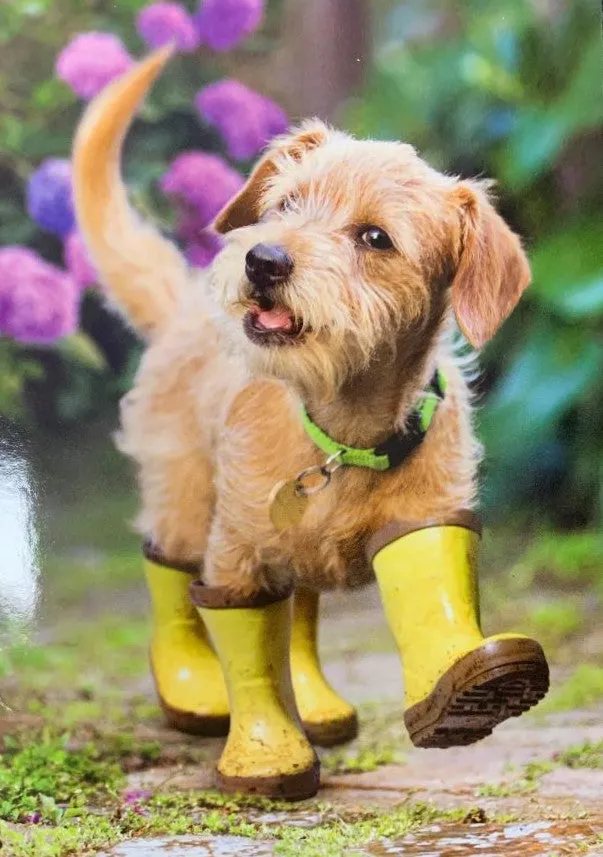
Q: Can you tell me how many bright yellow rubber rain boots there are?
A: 4